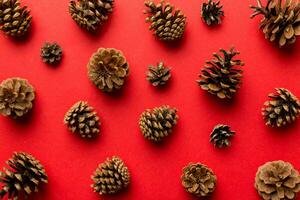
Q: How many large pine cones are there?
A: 14